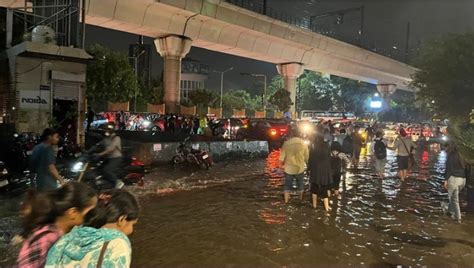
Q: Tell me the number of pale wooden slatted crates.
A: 0